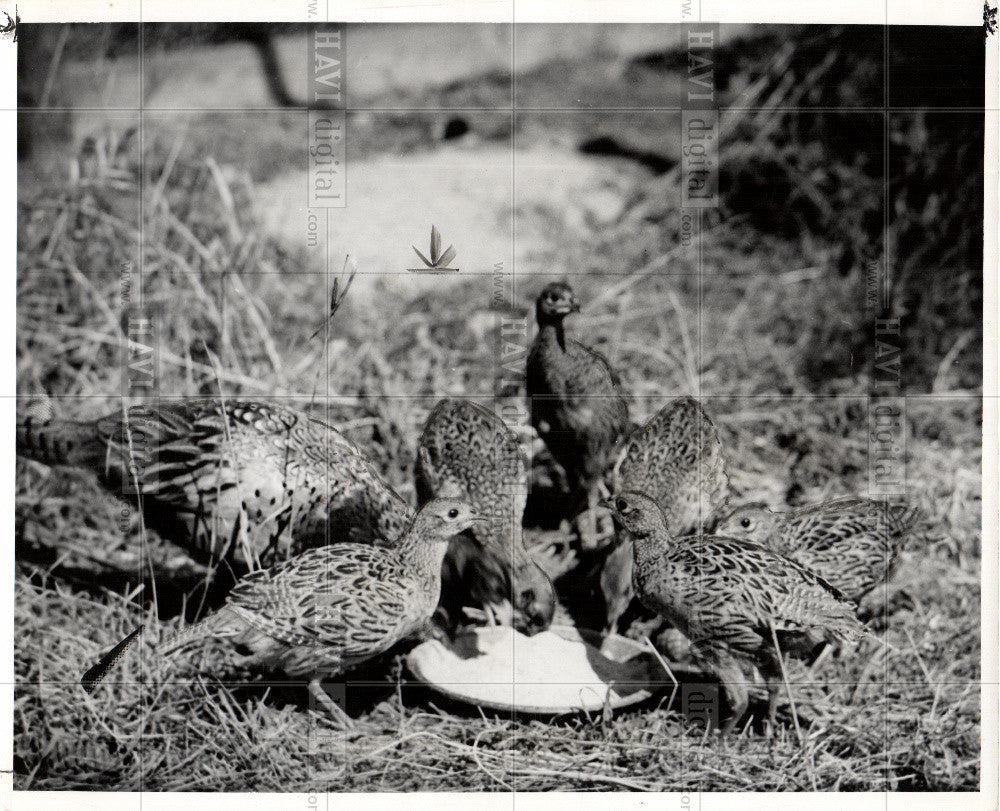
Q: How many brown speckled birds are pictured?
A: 7